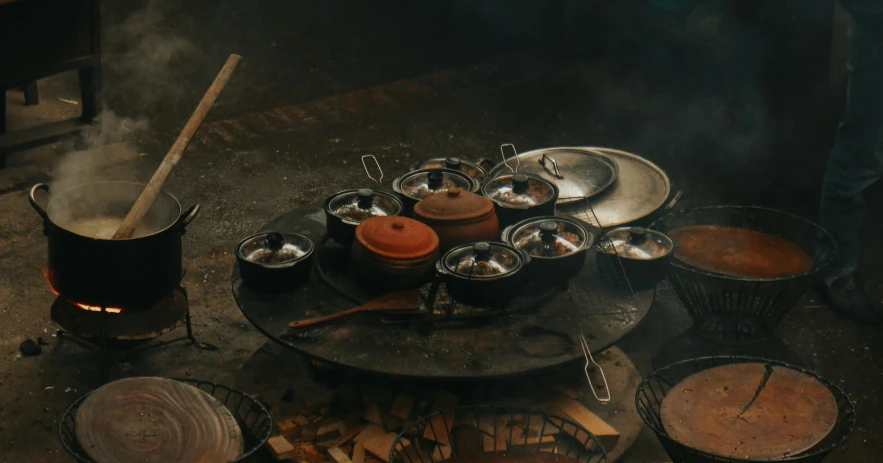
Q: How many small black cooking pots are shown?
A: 8